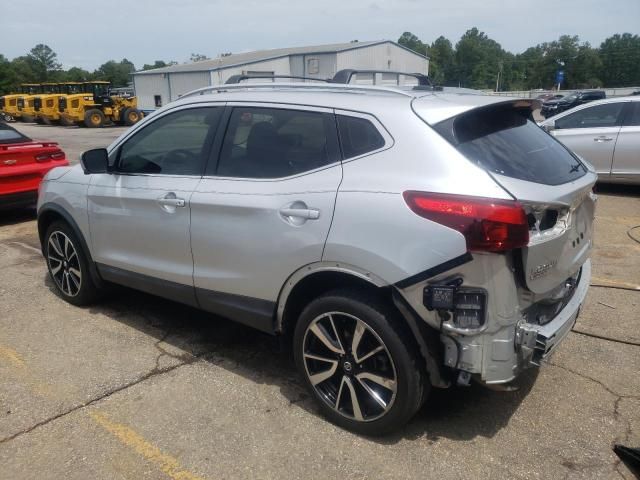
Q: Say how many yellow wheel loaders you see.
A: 4